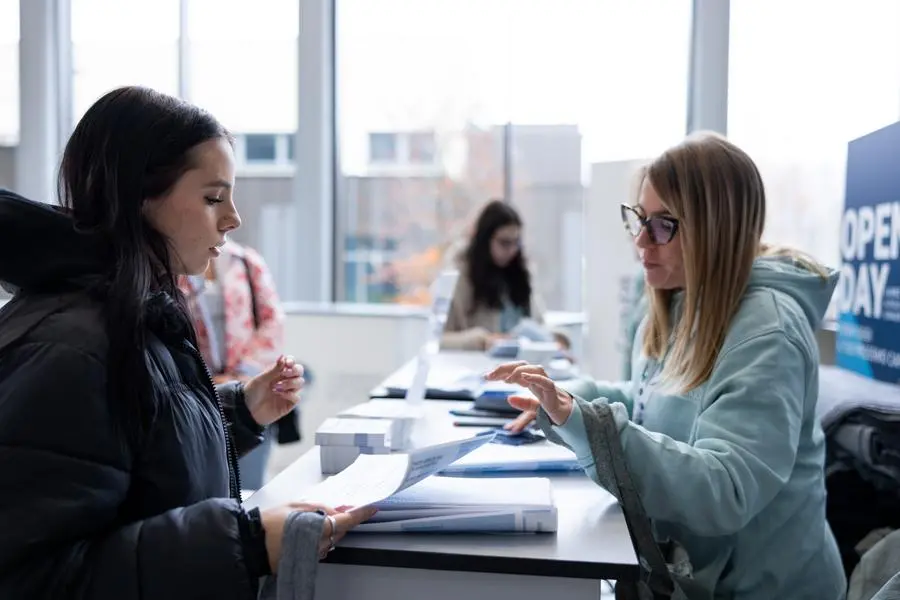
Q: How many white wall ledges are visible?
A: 1